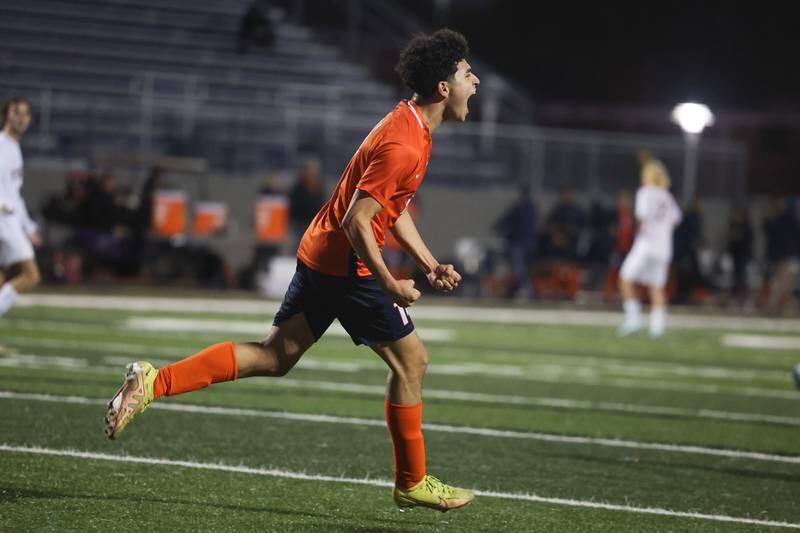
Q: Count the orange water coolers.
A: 3